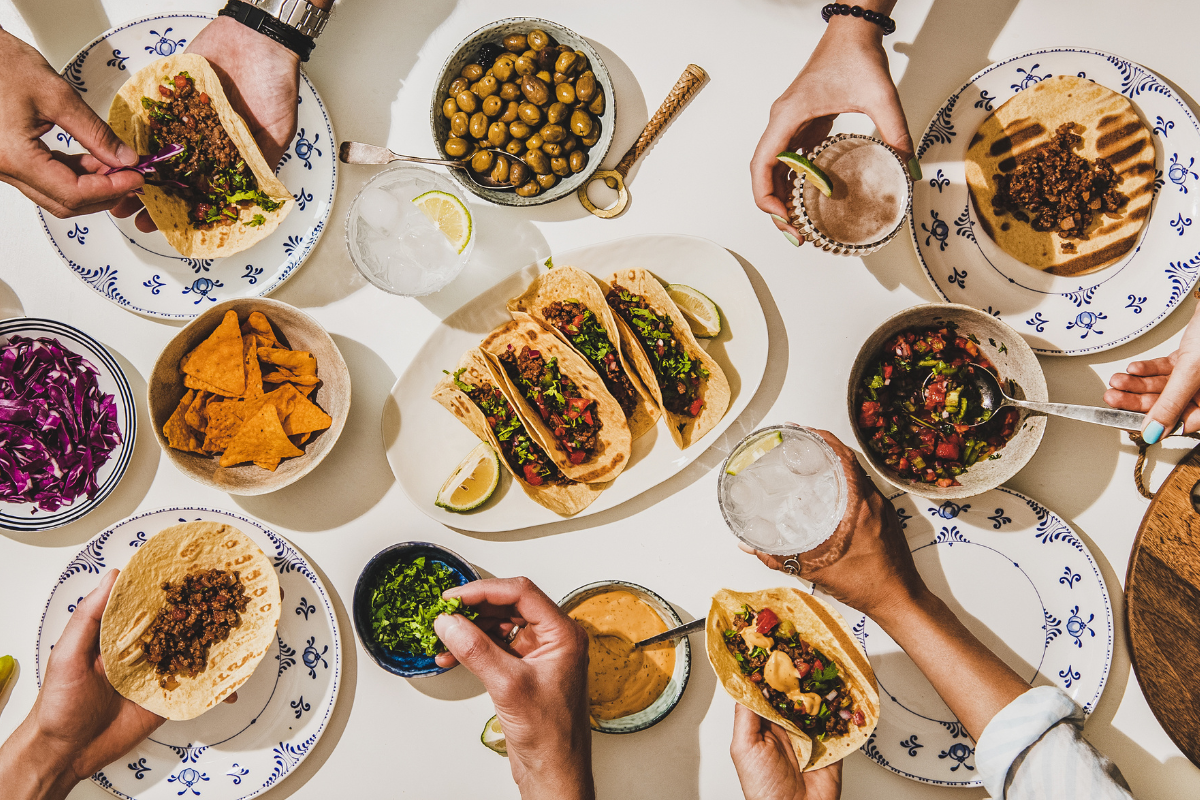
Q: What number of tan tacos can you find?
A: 8